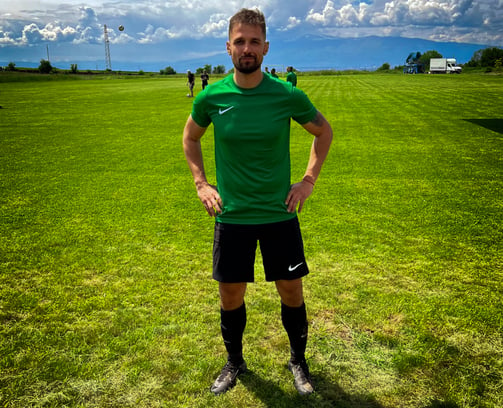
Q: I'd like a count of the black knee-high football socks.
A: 2